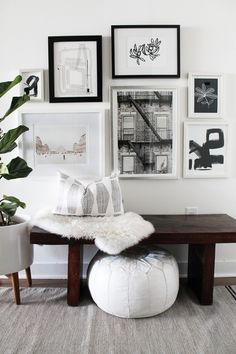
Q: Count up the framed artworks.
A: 7